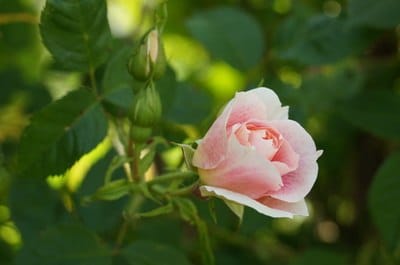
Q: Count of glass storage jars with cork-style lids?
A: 0